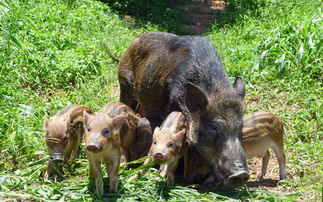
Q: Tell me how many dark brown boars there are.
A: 1